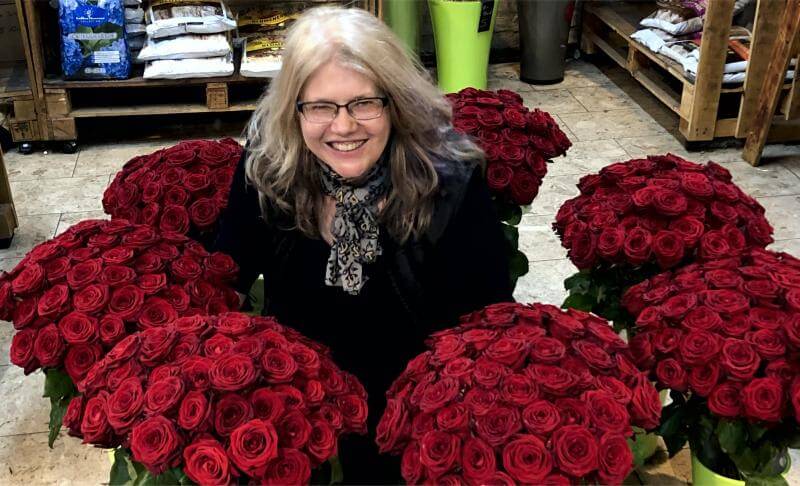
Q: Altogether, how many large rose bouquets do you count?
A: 7